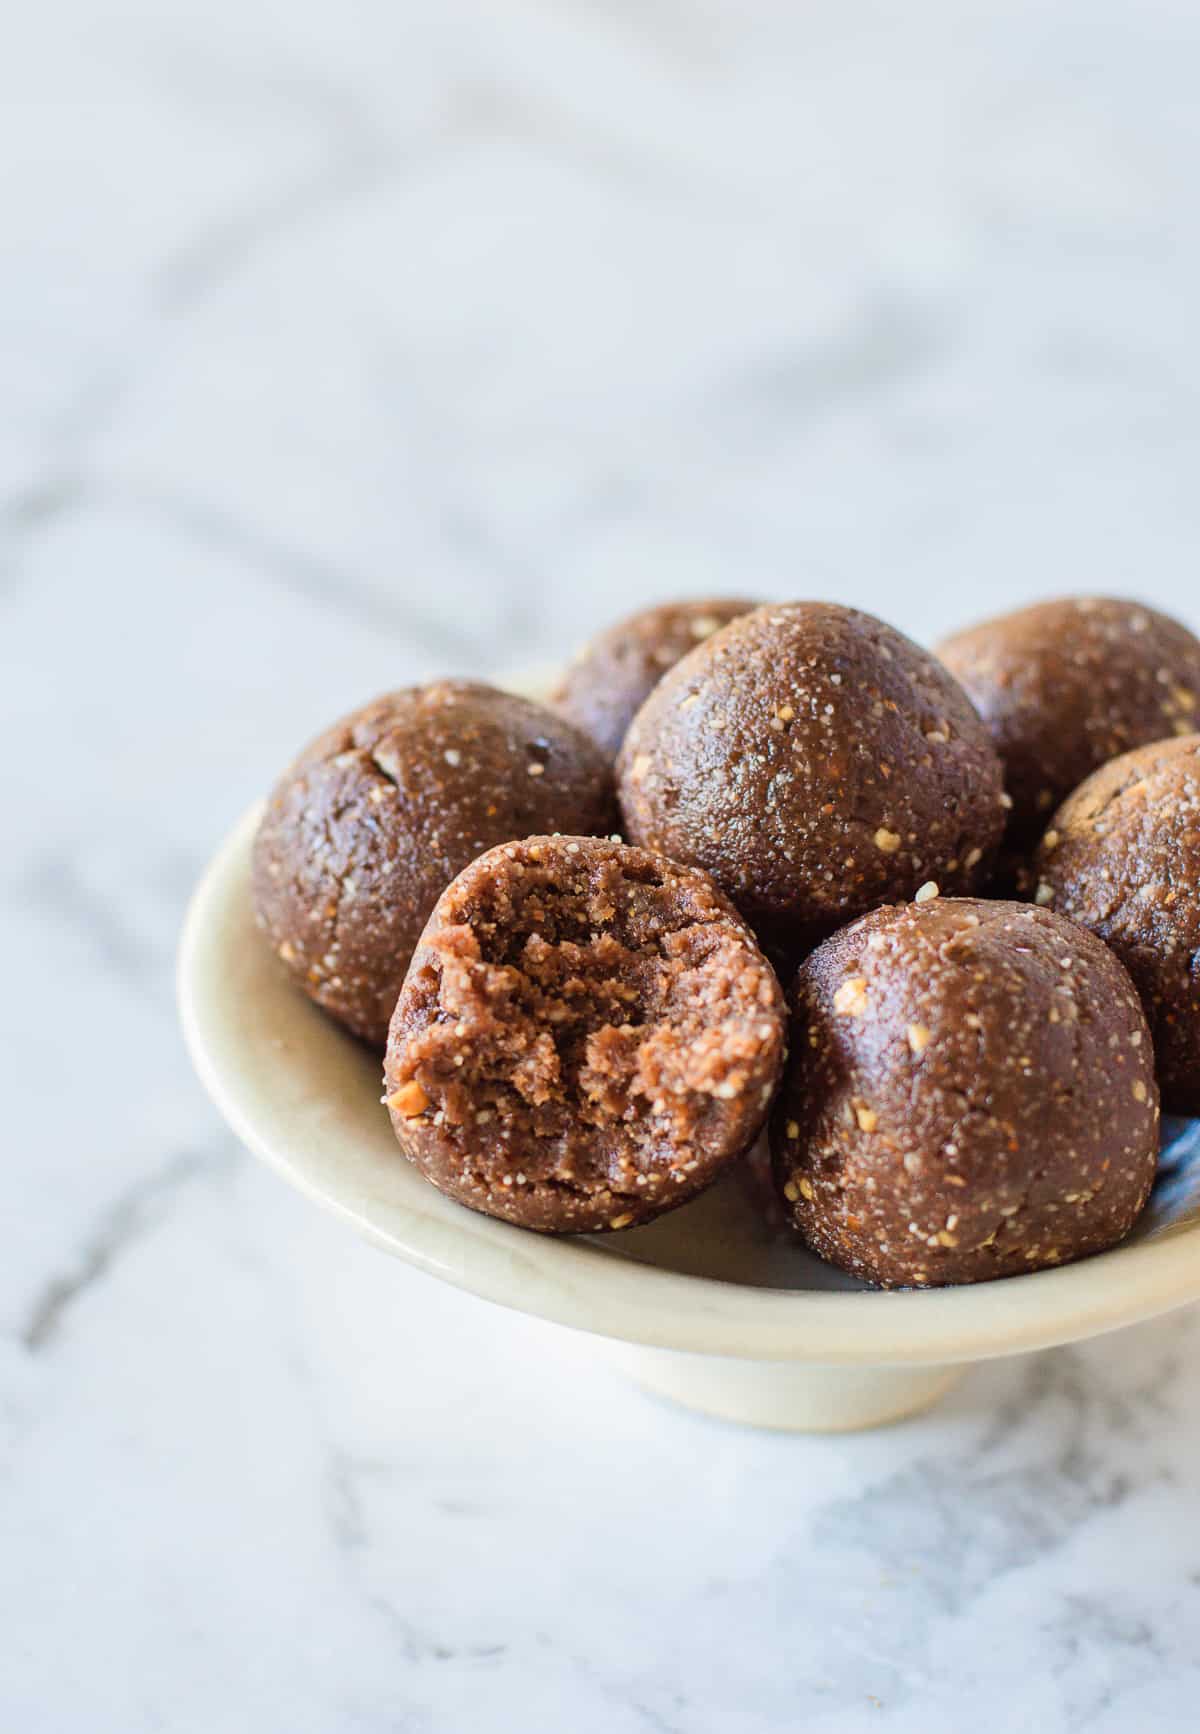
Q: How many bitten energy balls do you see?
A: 1